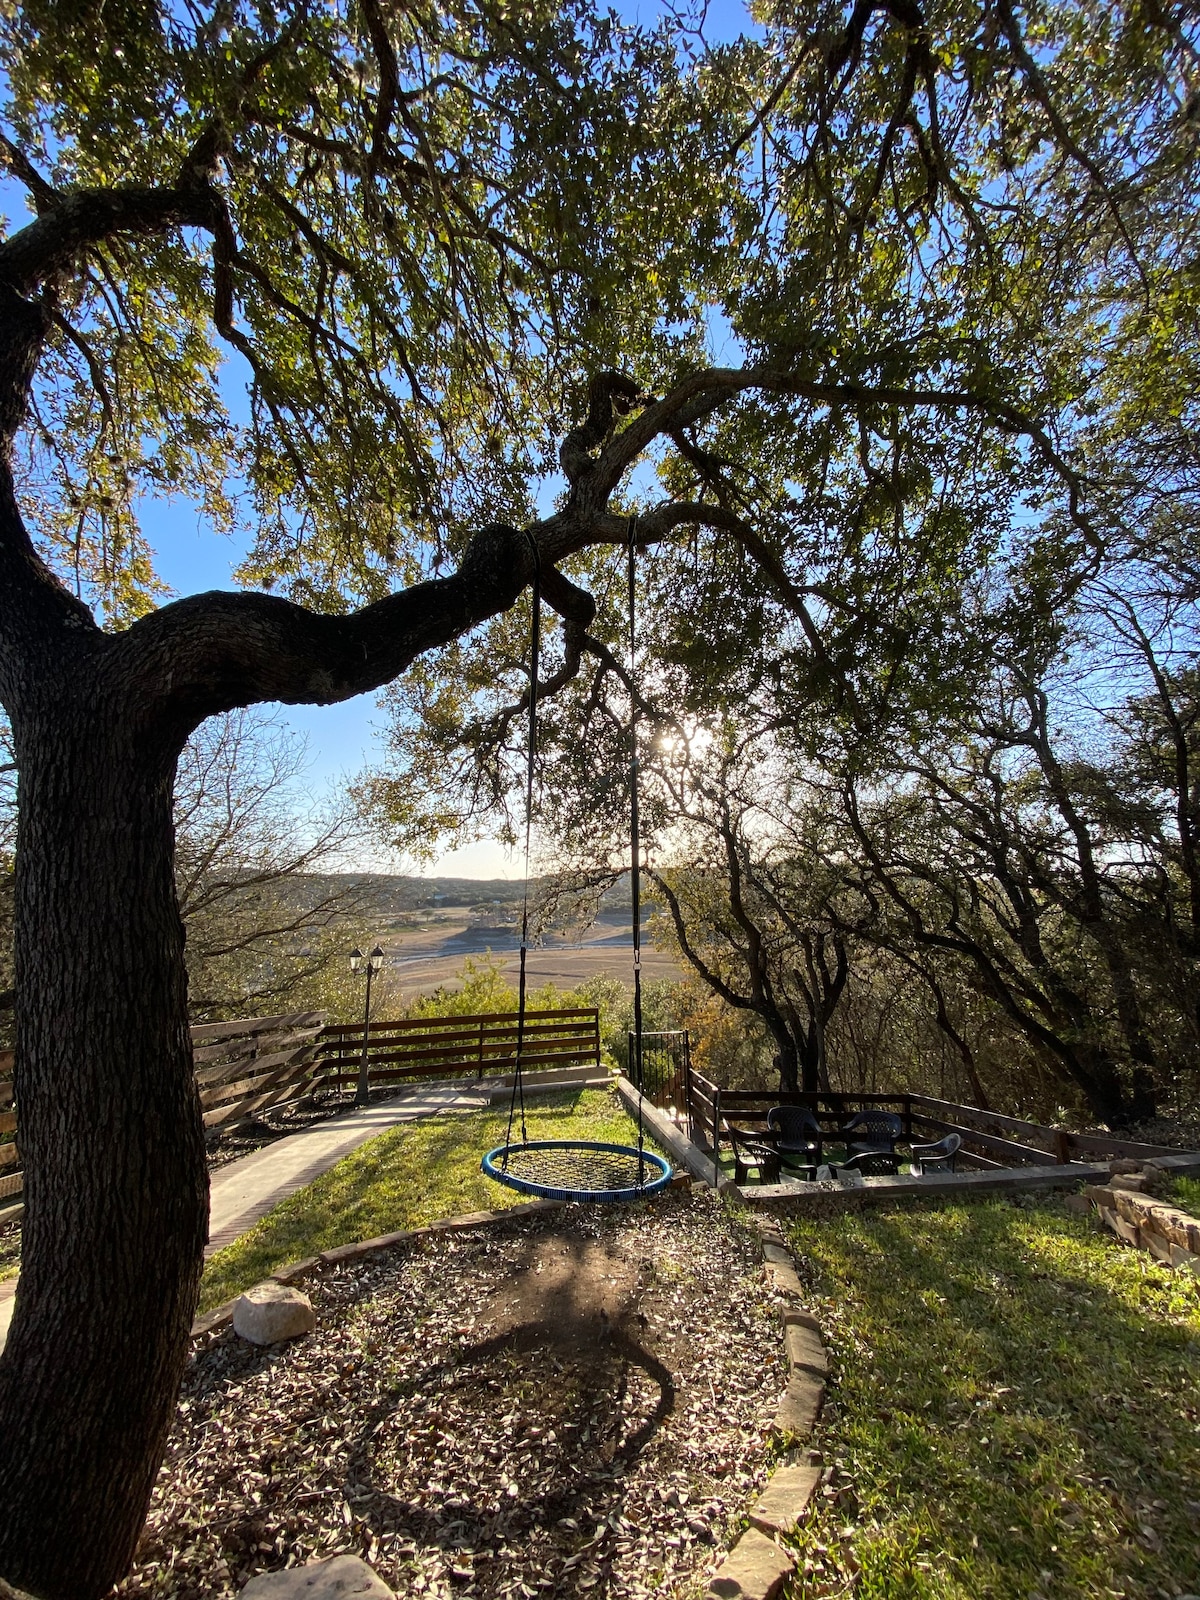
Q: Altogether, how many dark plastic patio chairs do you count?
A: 6